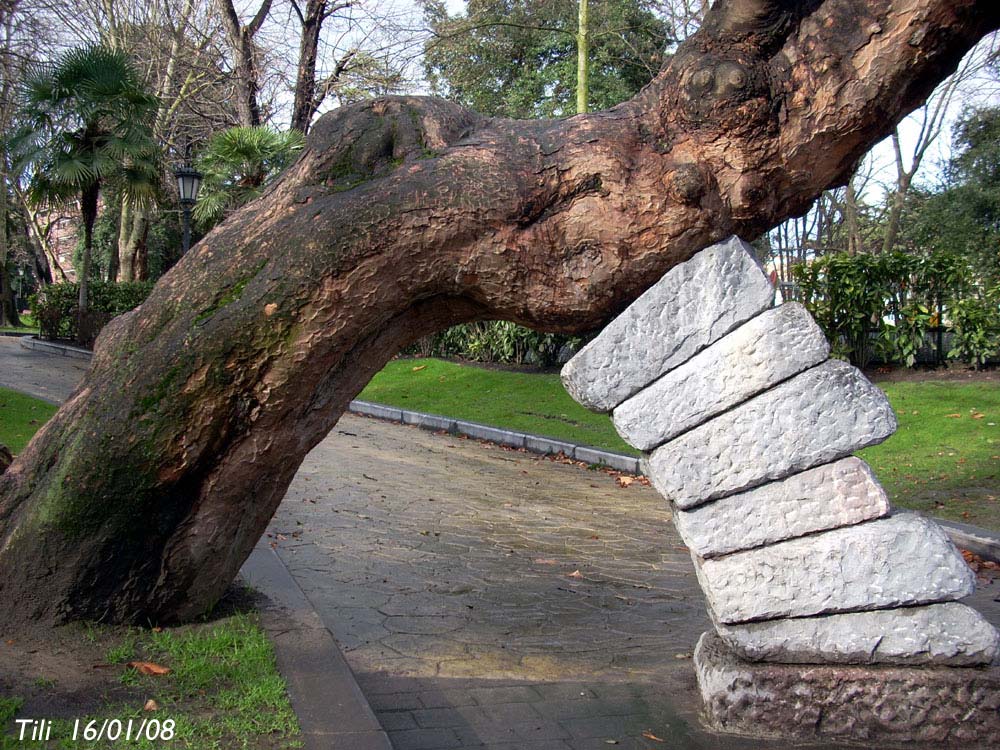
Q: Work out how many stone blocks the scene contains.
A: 7